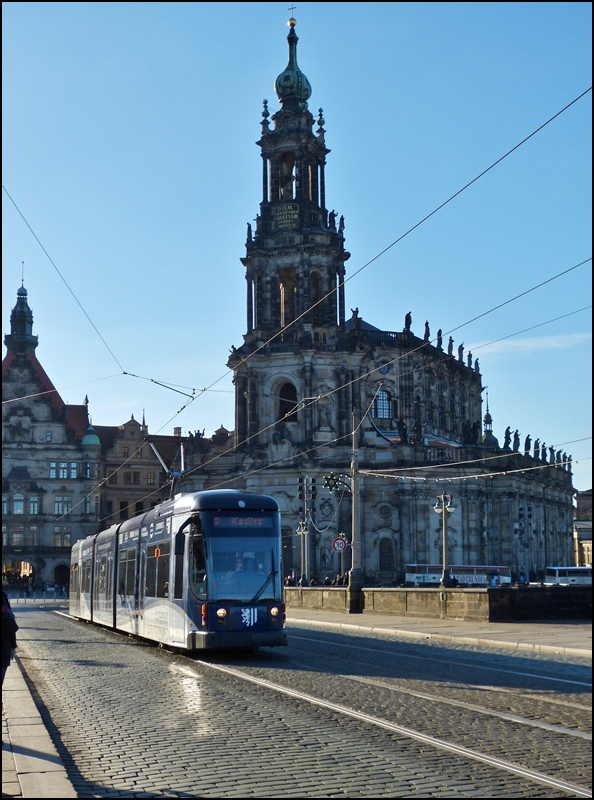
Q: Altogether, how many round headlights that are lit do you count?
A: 2